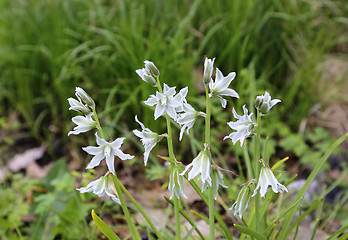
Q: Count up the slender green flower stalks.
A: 4